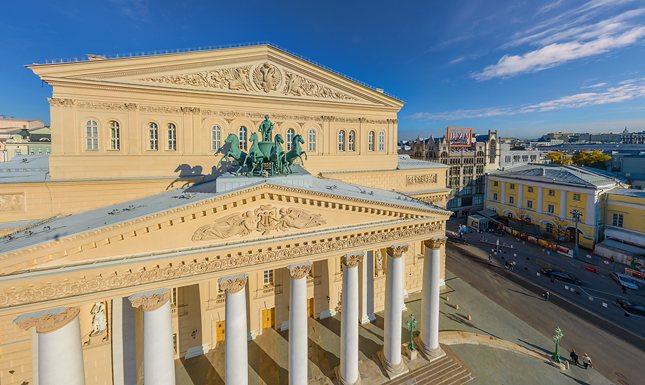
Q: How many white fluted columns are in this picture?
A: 7